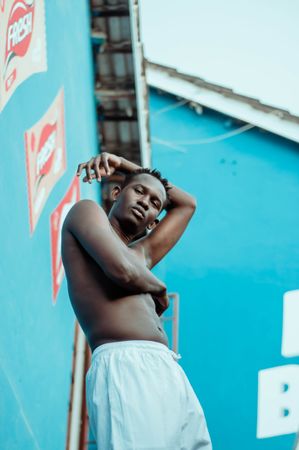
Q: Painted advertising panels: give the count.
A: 3